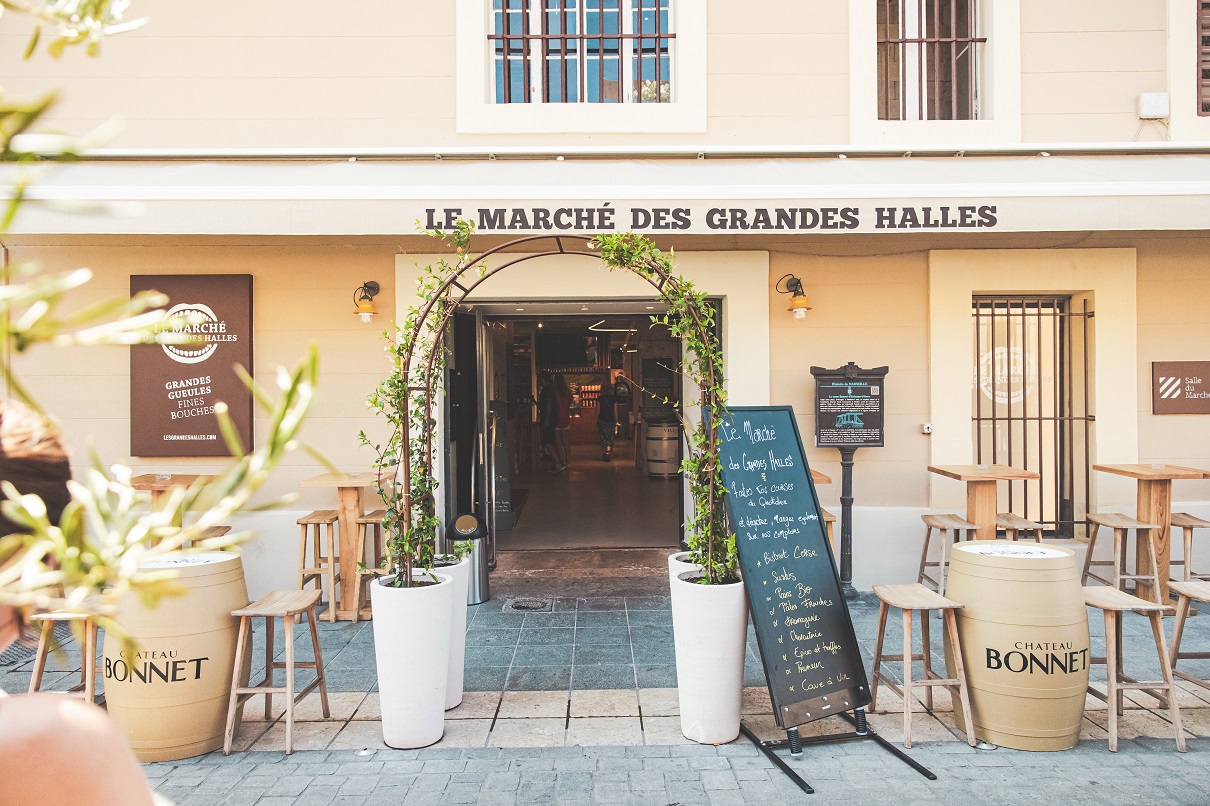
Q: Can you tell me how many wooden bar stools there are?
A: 13